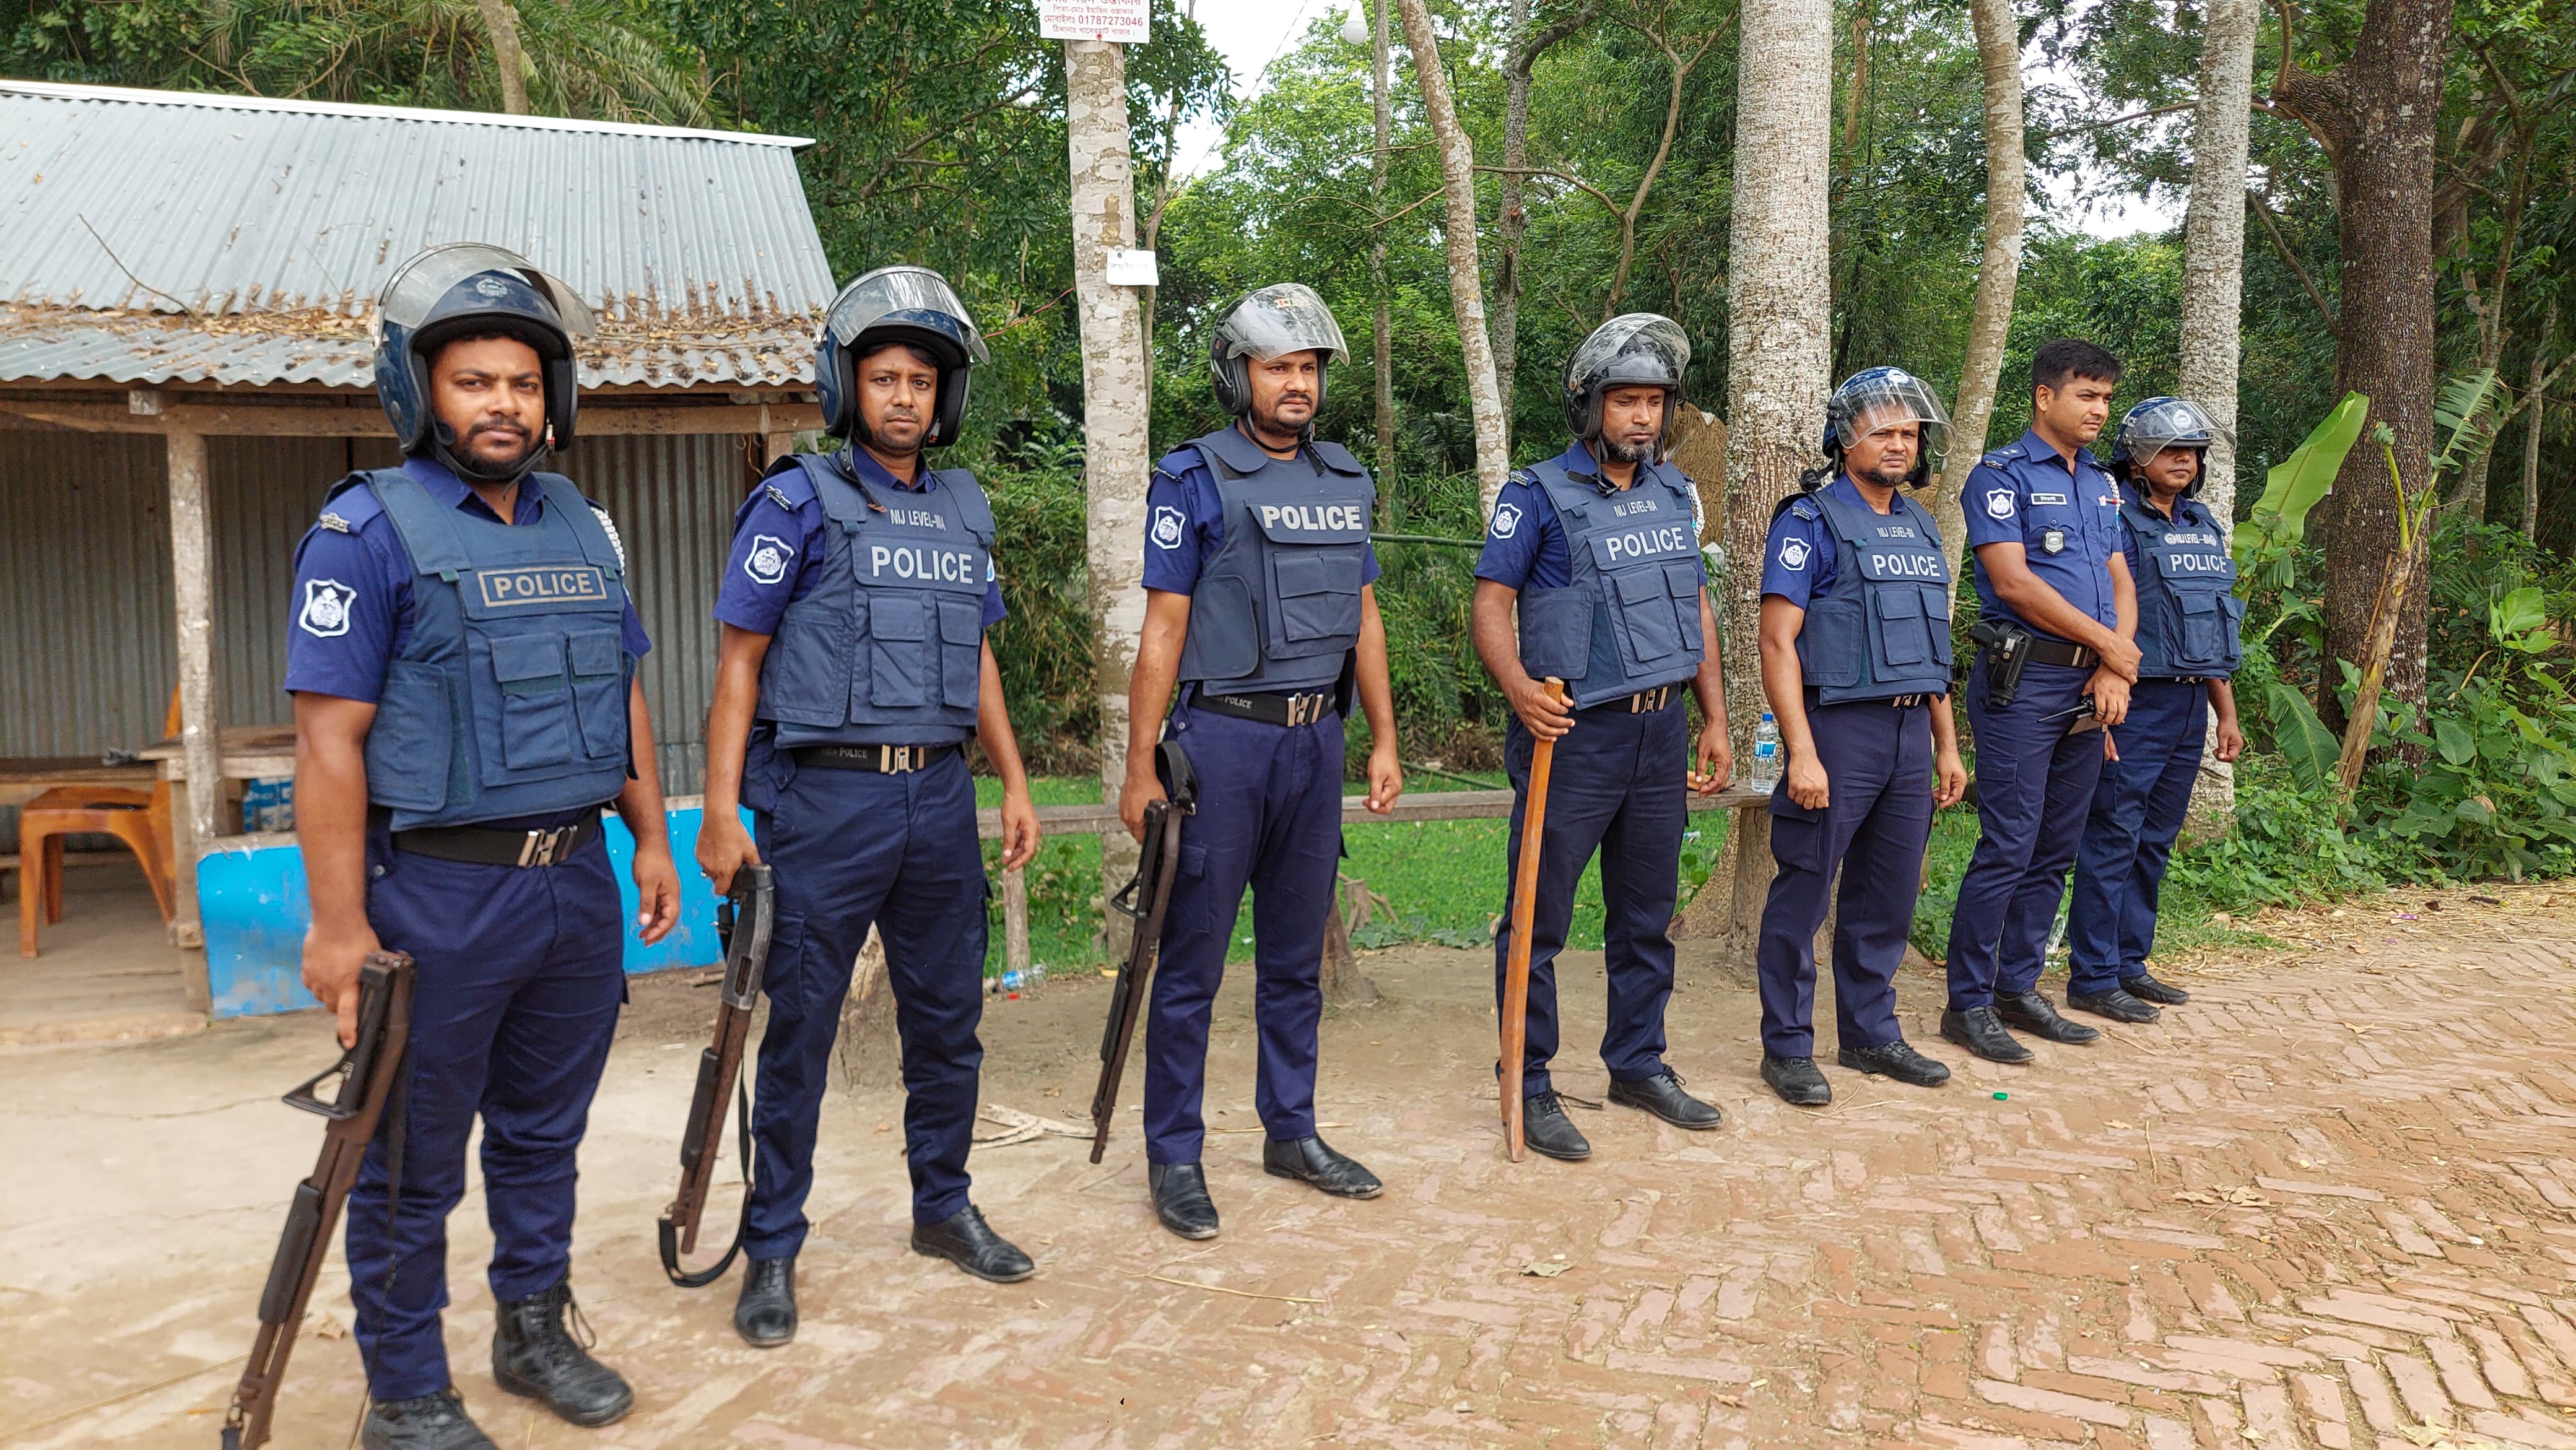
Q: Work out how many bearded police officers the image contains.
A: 5